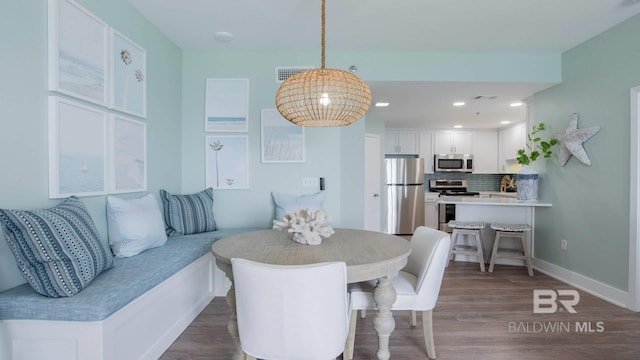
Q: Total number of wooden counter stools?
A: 2